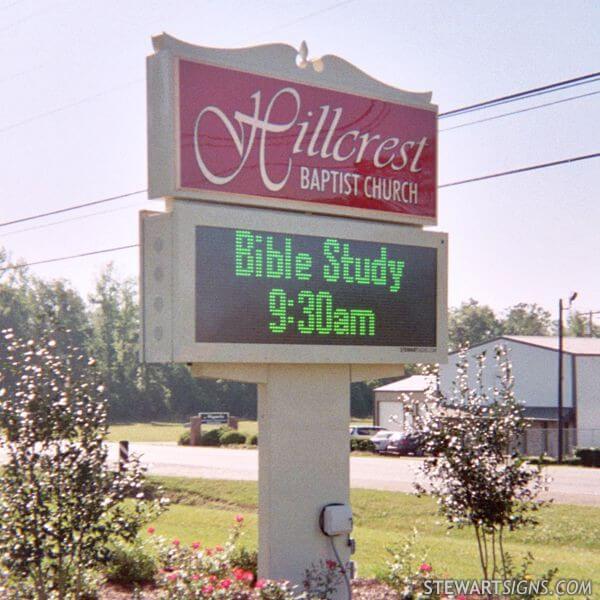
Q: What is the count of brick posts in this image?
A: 2